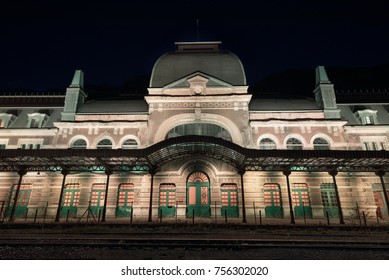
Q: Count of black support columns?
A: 8